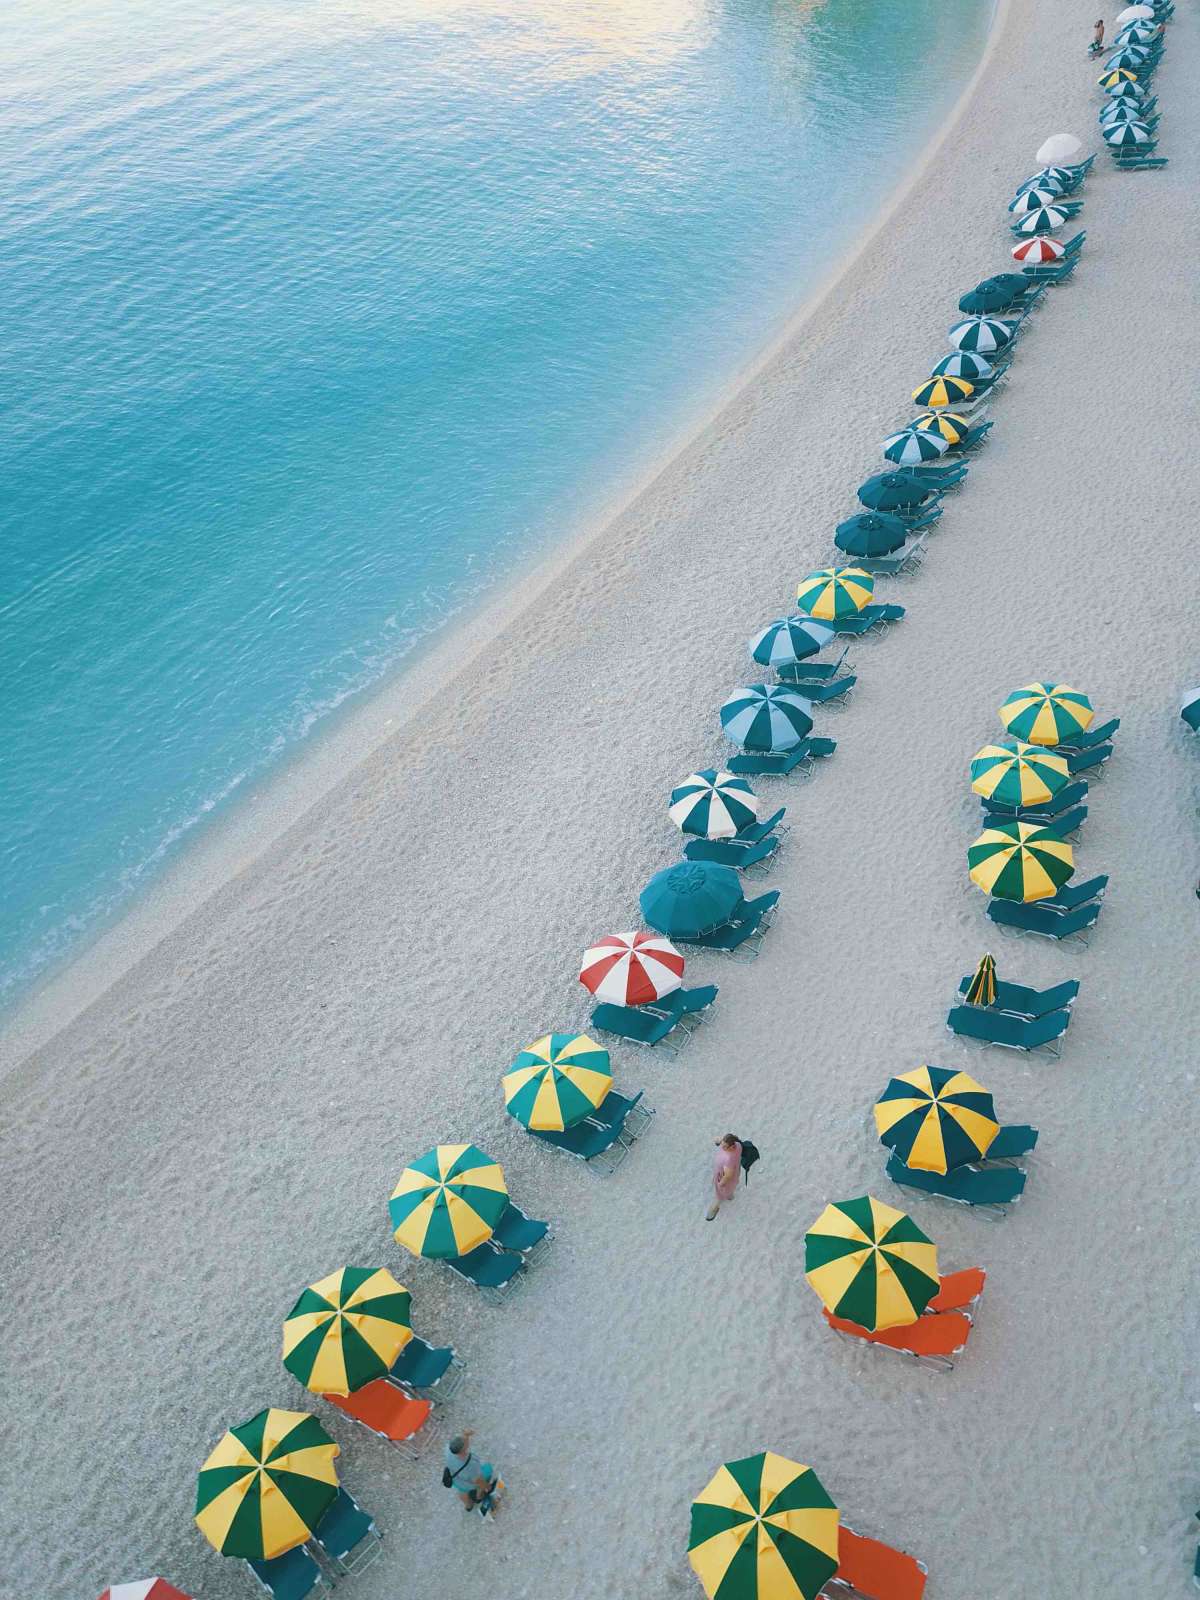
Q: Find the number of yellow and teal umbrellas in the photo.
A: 5